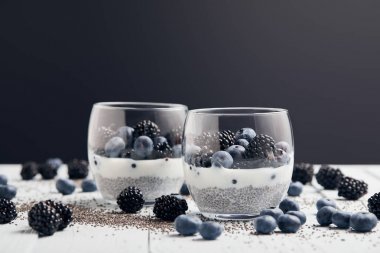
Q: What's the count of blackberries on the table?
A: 12